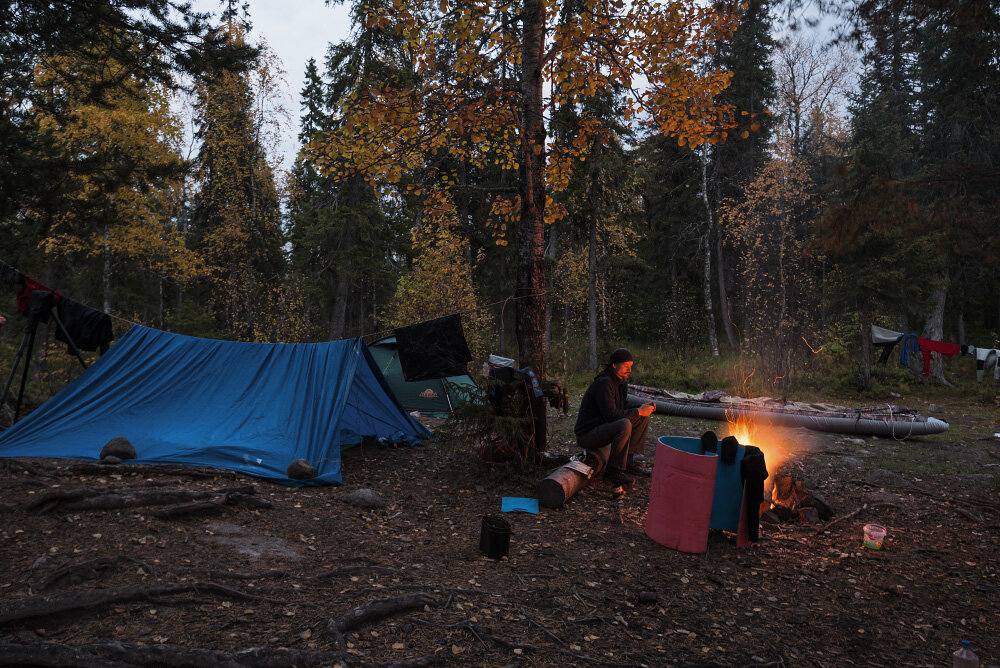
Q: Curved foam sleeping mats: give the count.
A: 1